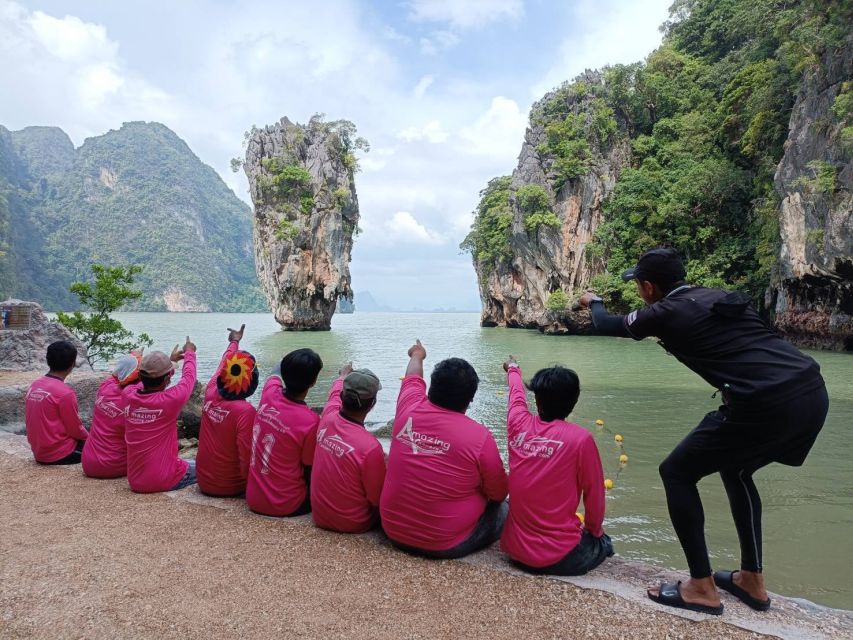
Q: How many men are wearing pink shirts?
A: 8